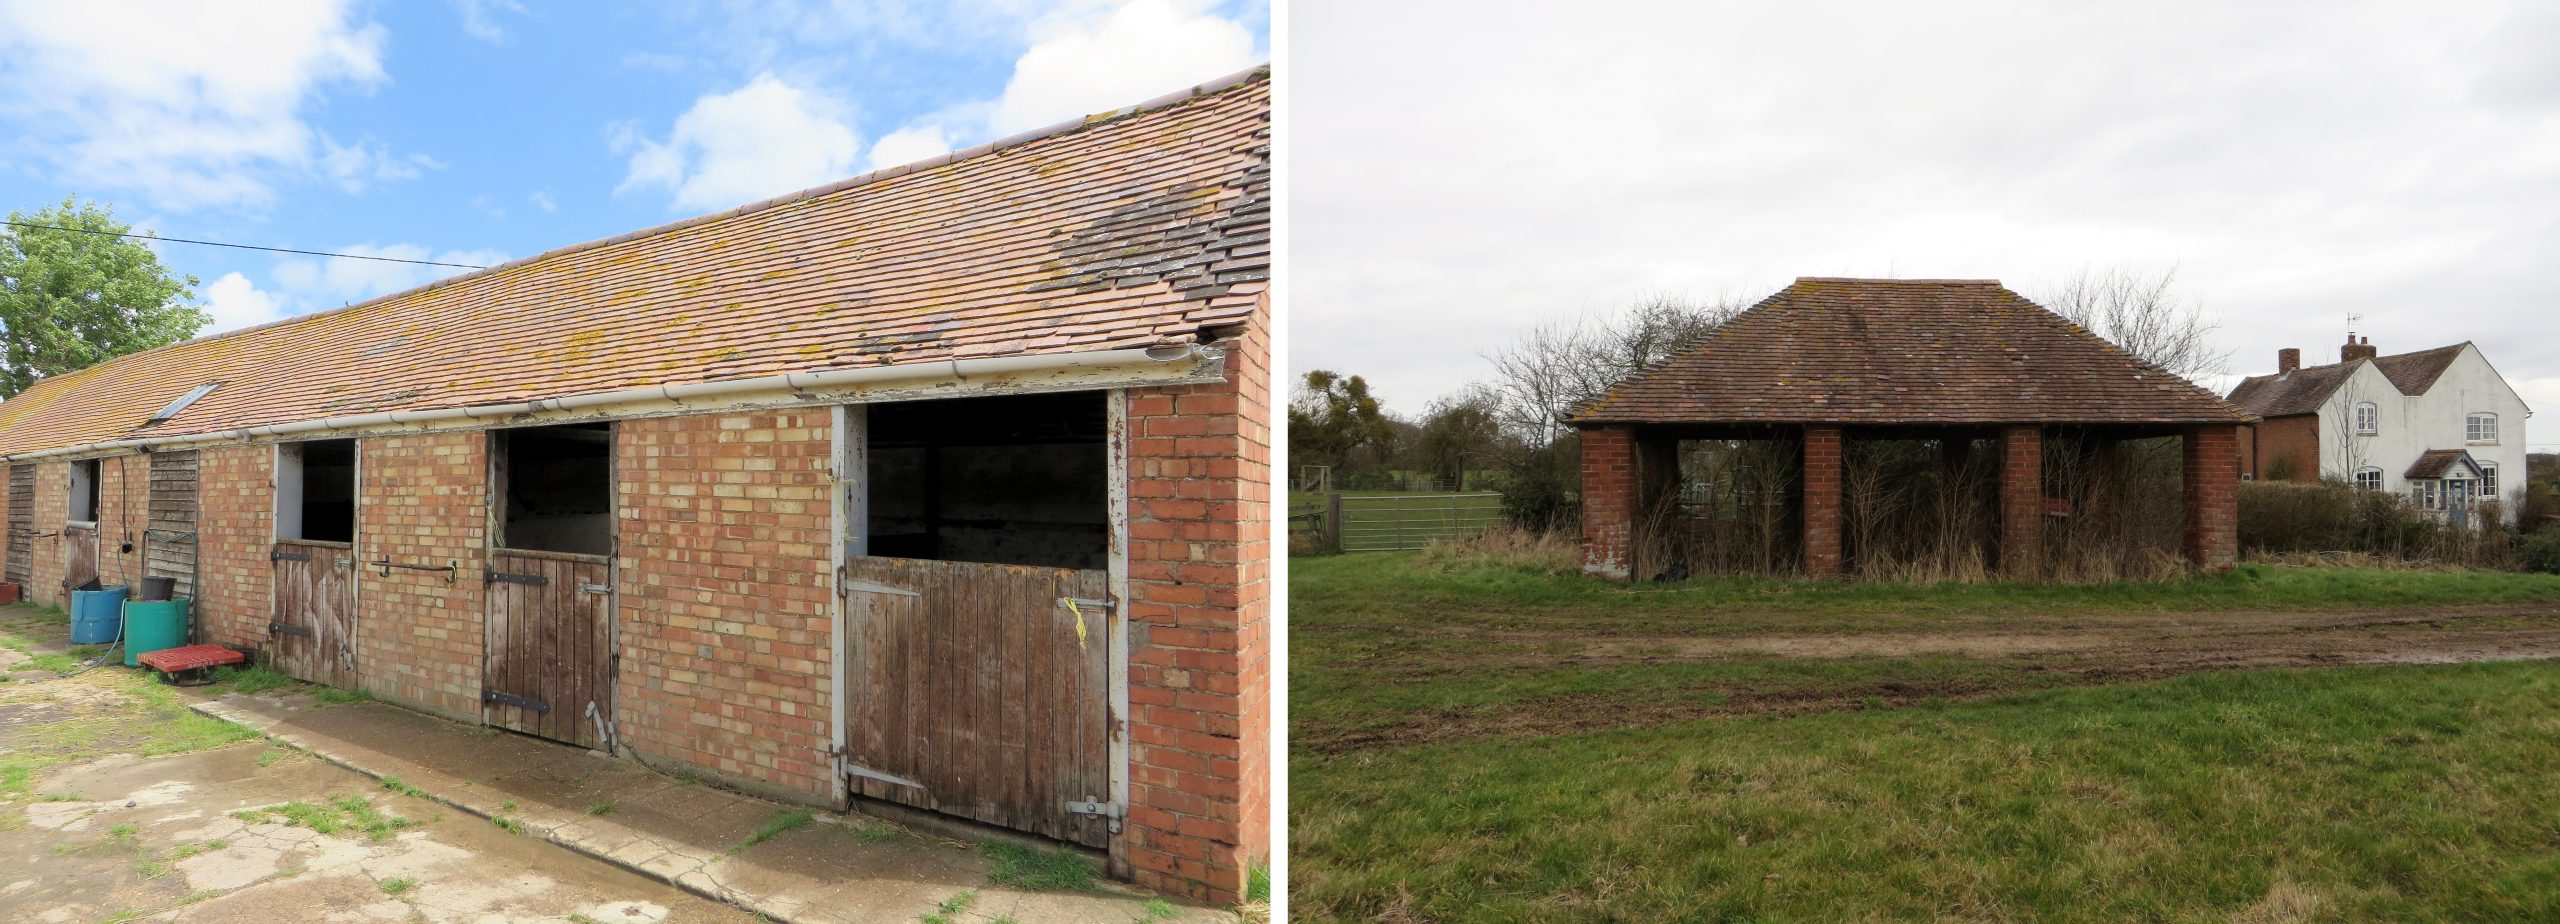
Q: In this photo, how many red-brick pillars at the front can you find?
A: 4